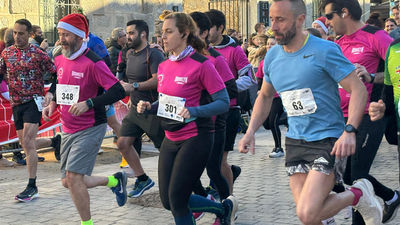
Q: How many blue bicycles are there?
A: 0